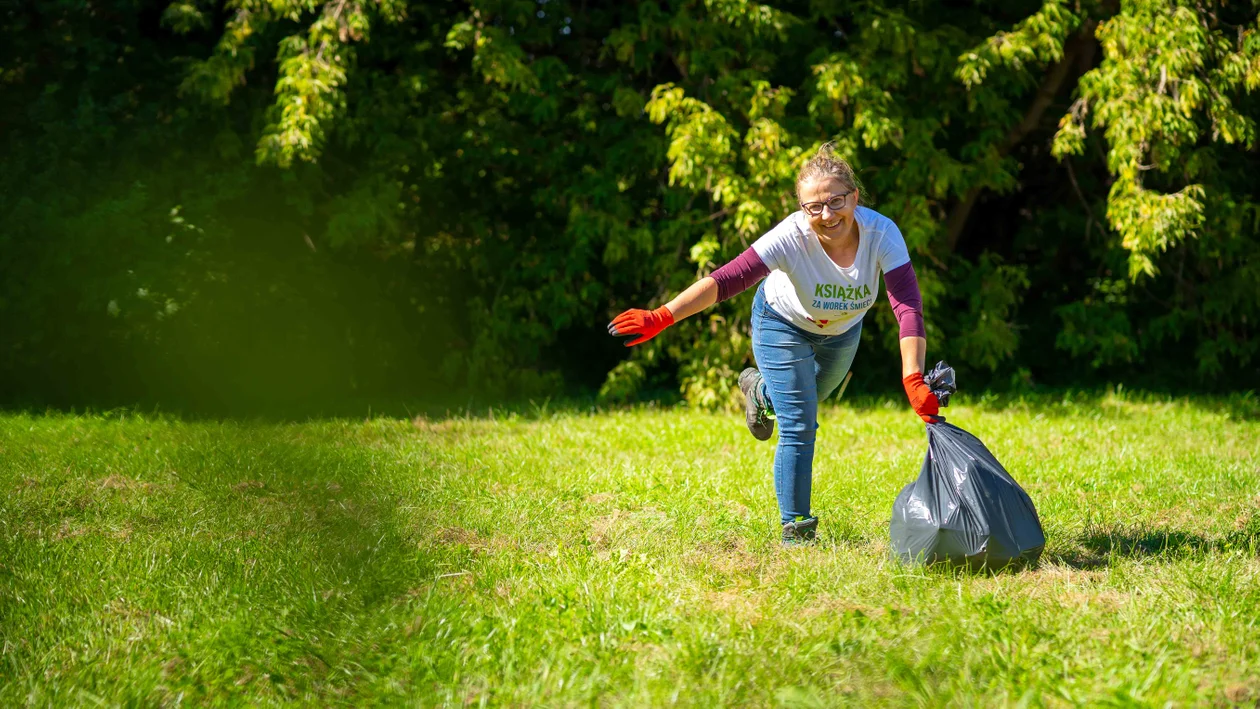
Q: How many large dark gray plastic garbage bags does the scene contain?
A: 1